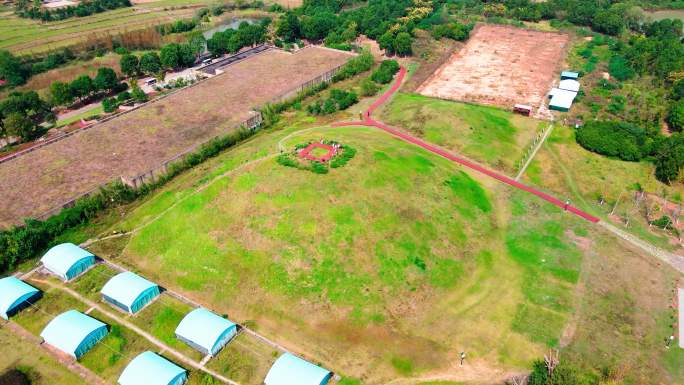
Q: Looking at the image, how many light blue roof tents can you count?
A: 7